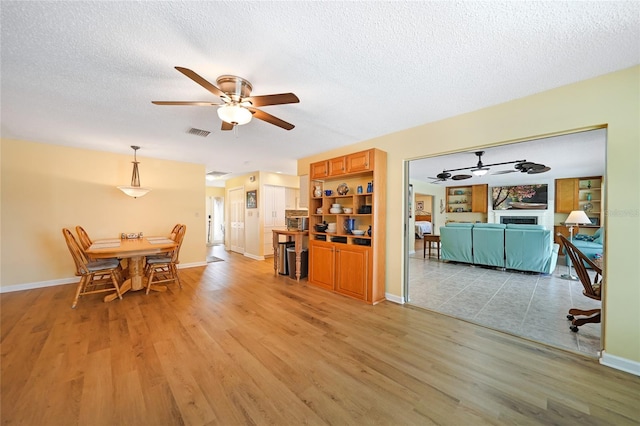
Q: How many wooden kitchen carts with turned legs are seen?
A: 1